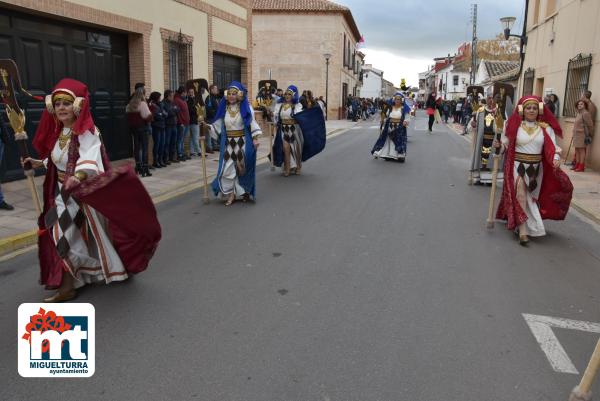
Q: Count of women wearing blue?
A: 3